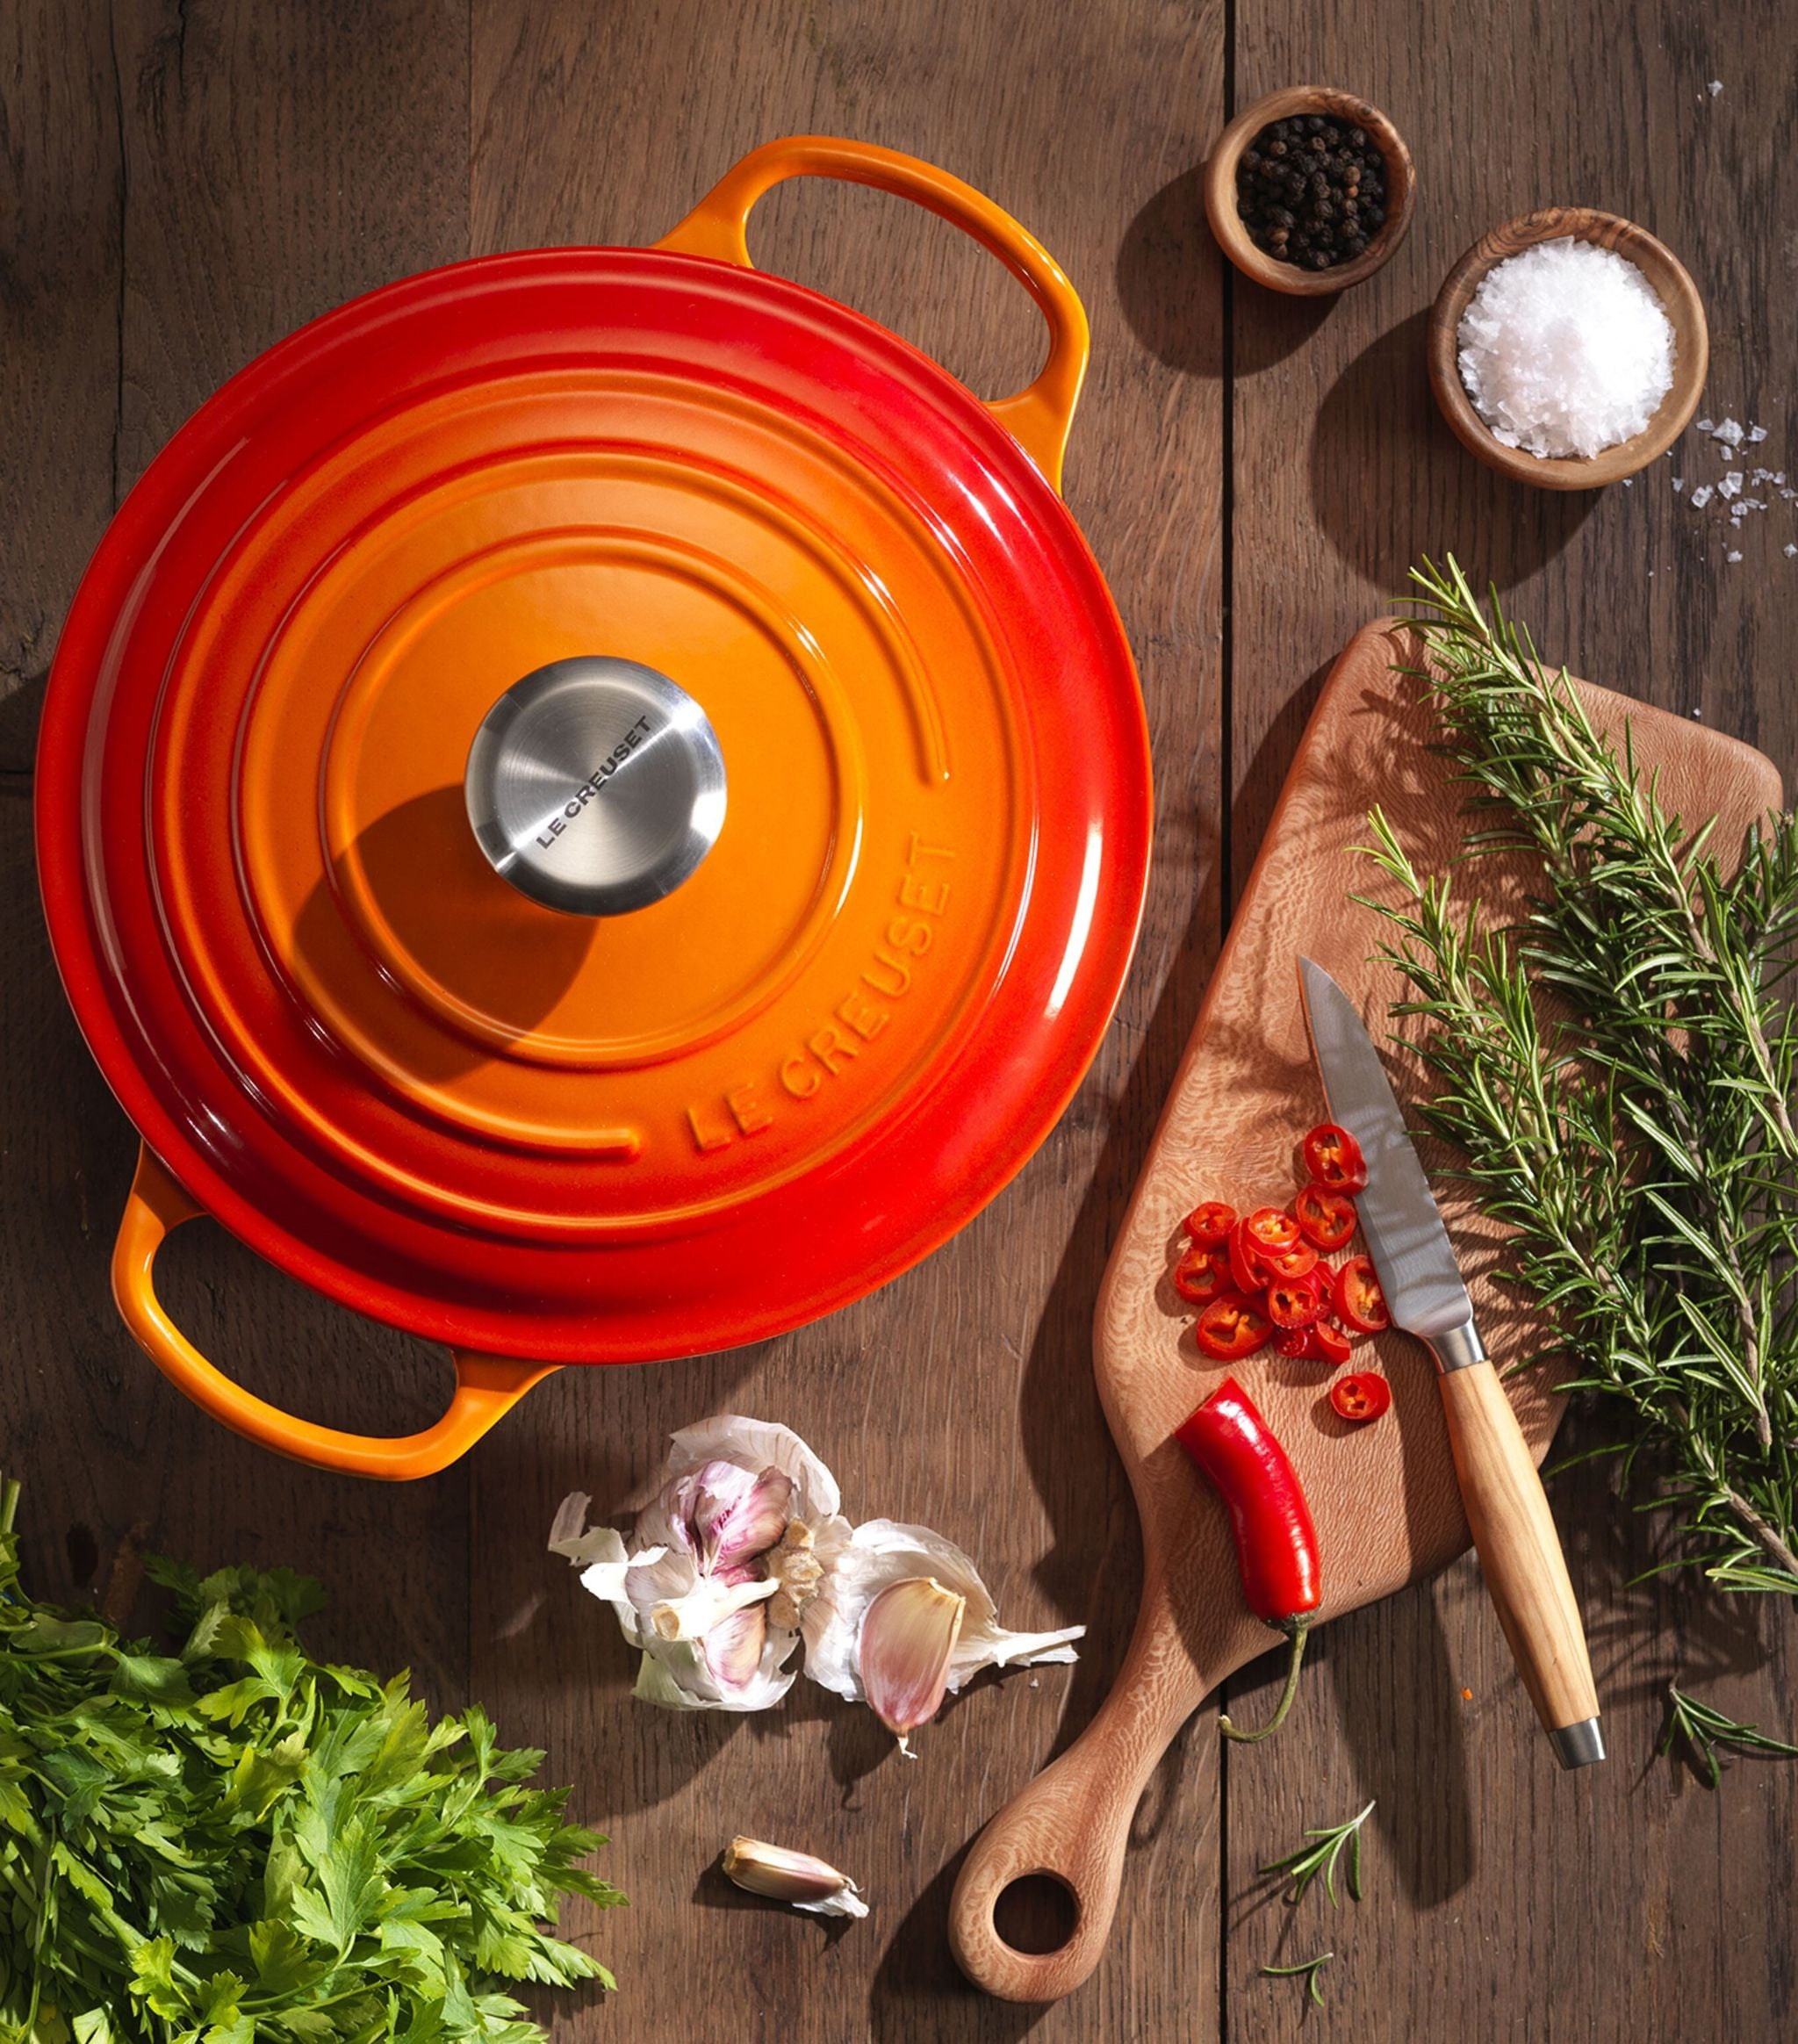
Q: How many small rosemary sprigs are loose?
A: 3